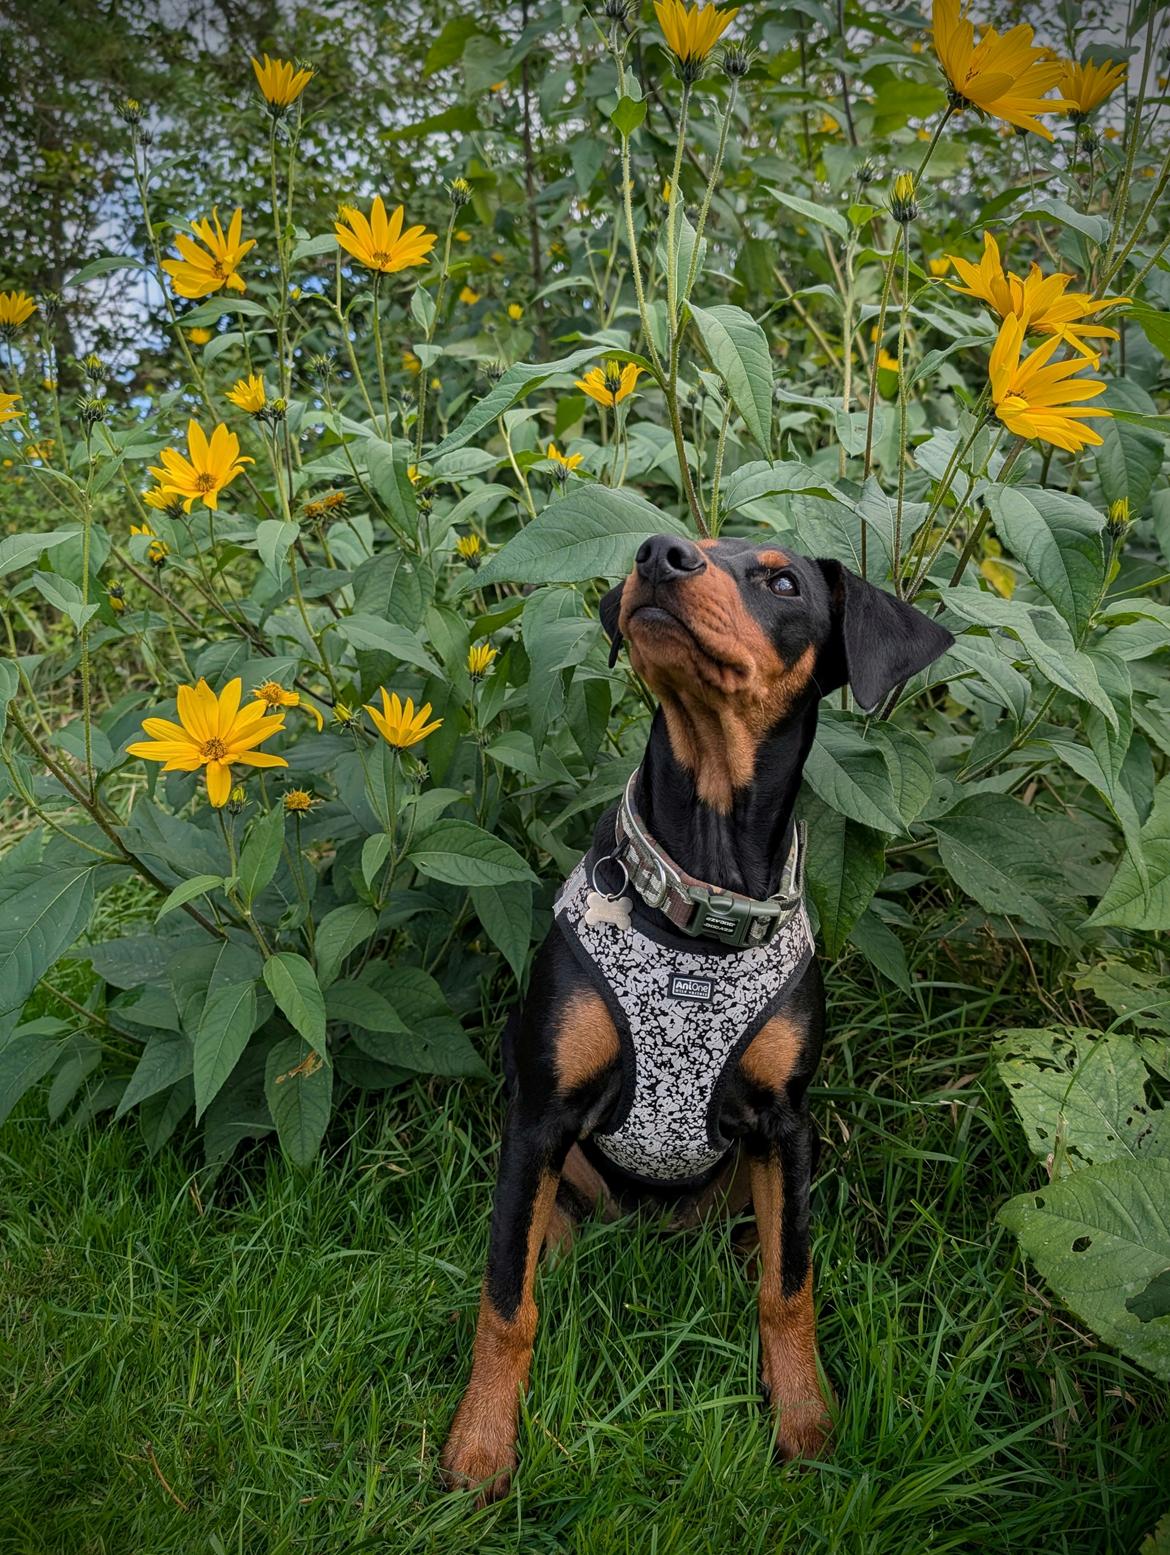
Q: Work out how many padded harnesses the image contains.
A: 1